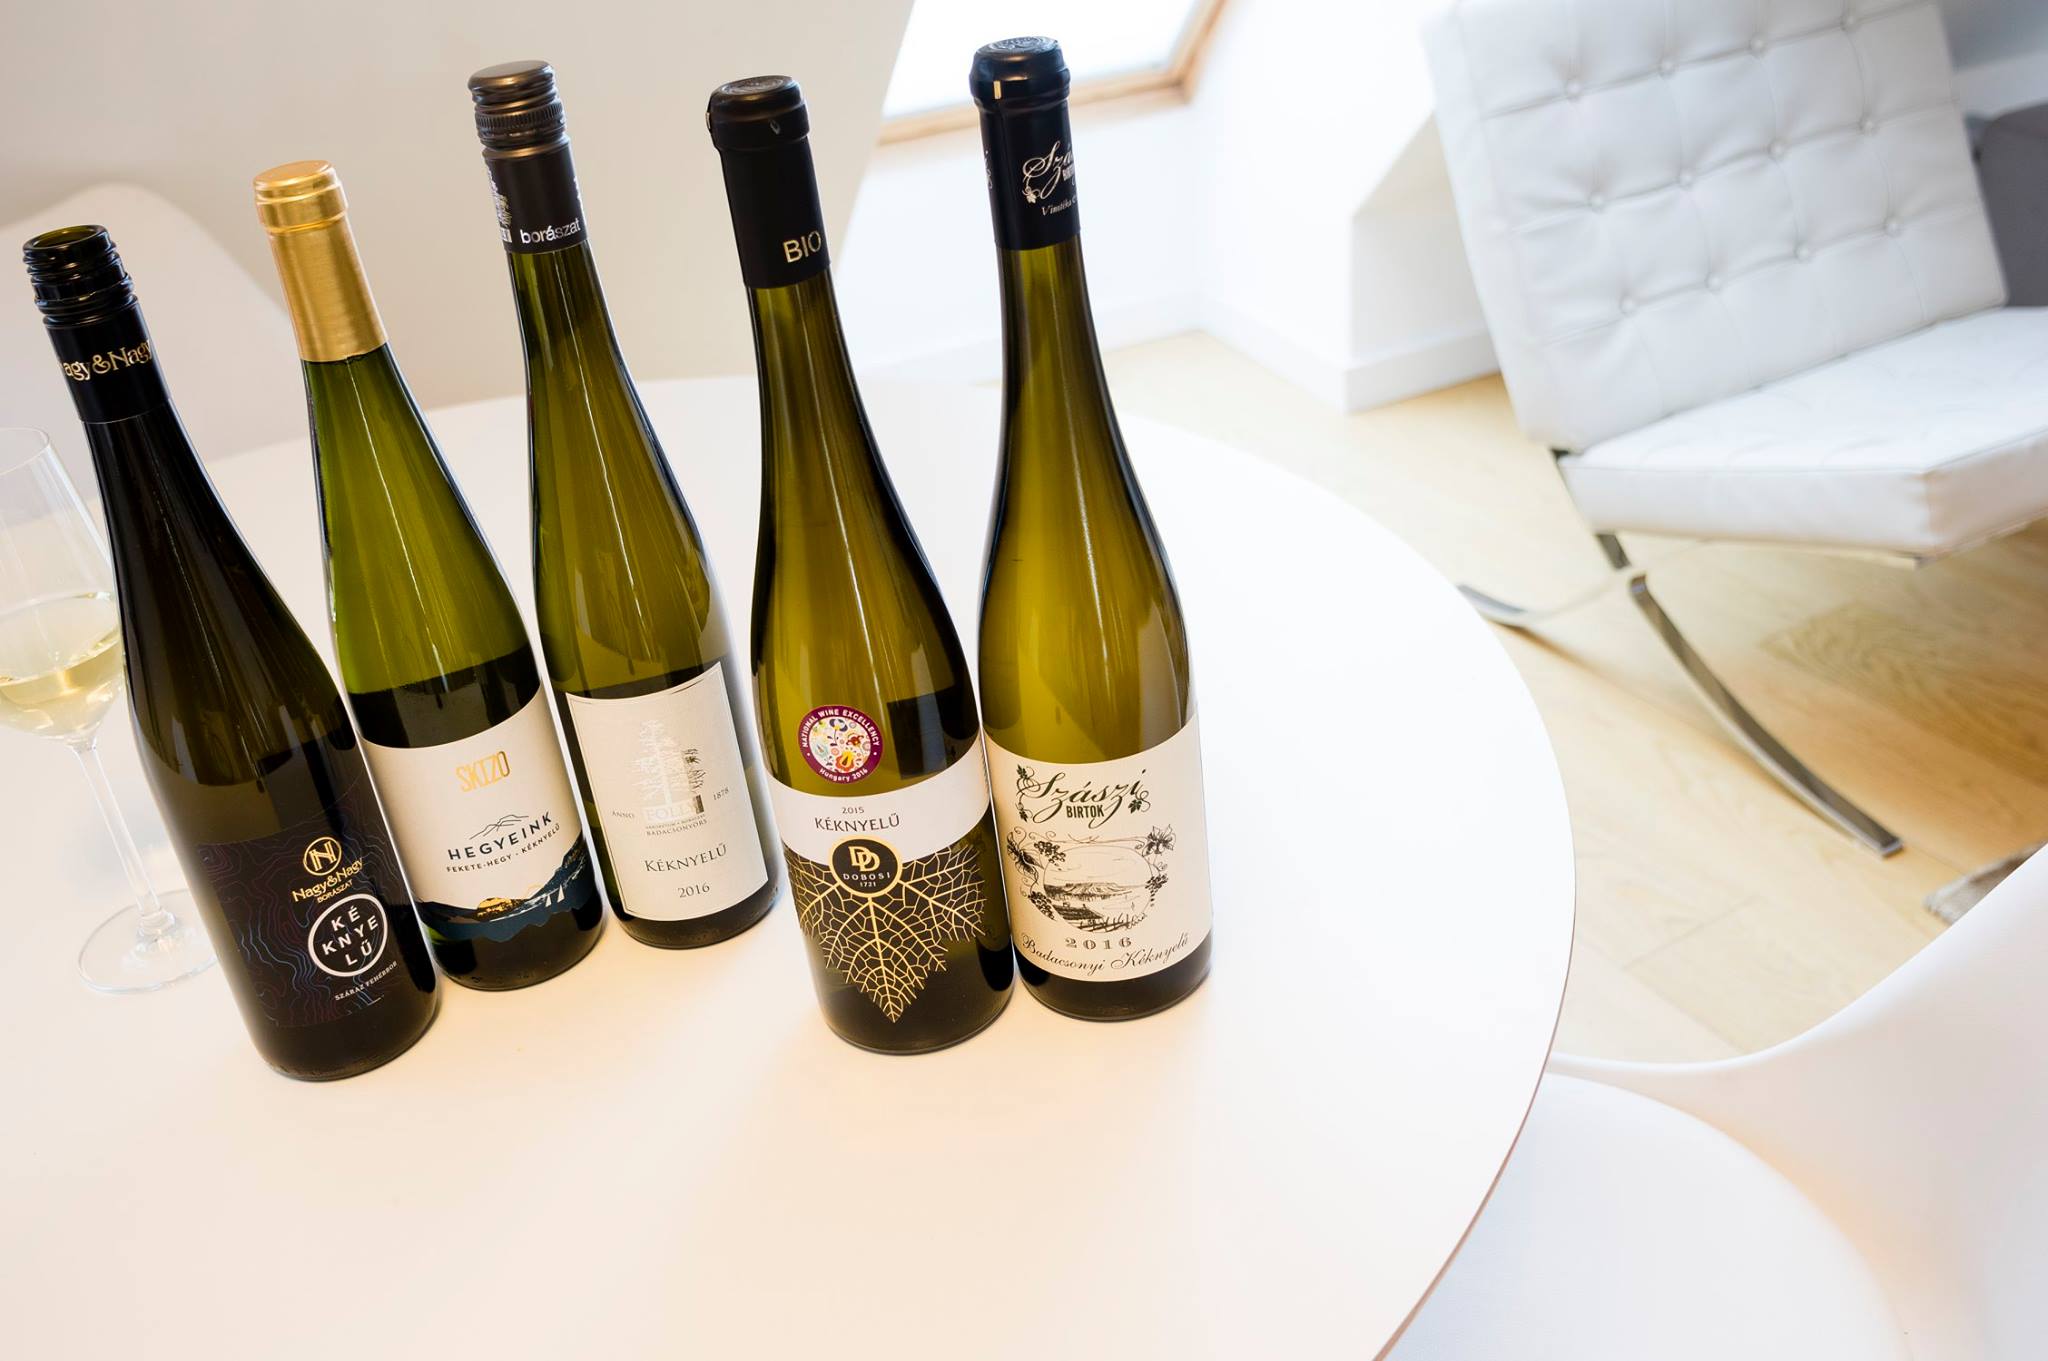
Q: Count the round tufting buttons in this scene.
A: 12